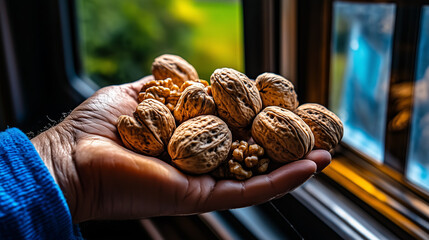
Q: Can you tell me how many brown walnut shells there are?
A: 8